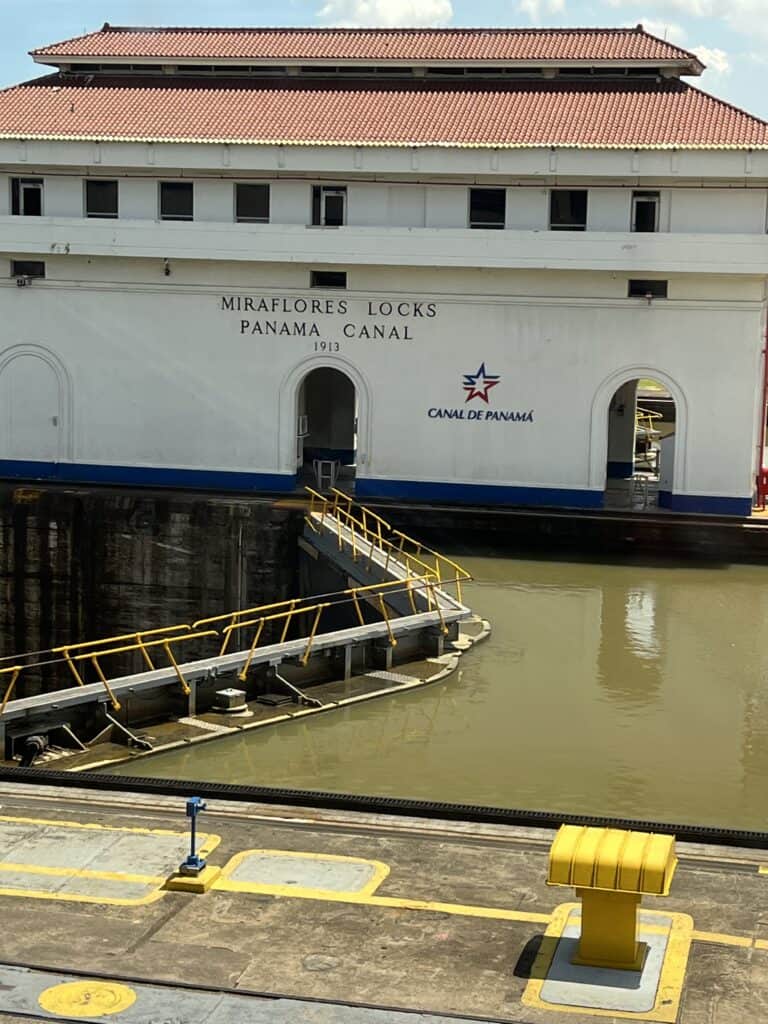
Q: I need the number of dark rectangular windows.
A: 11